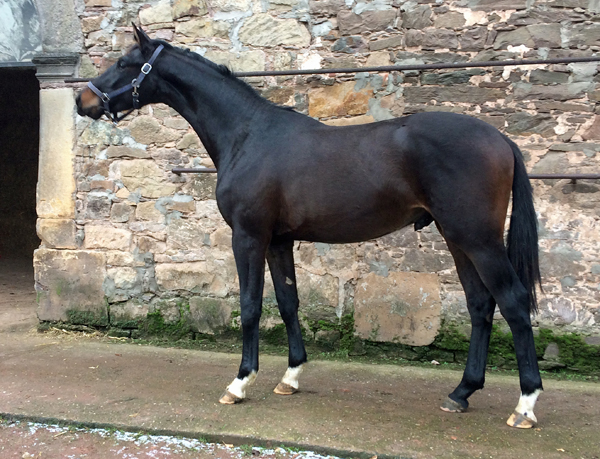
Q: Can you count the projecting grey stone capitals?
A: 1